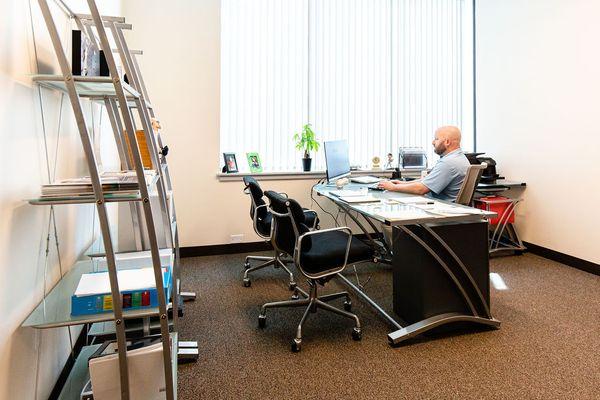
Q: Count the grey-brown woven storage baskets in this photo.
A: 0